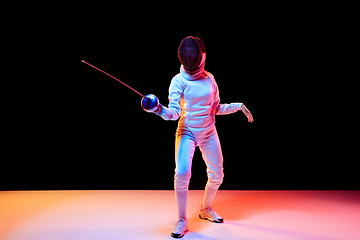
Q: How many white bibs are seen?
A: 1